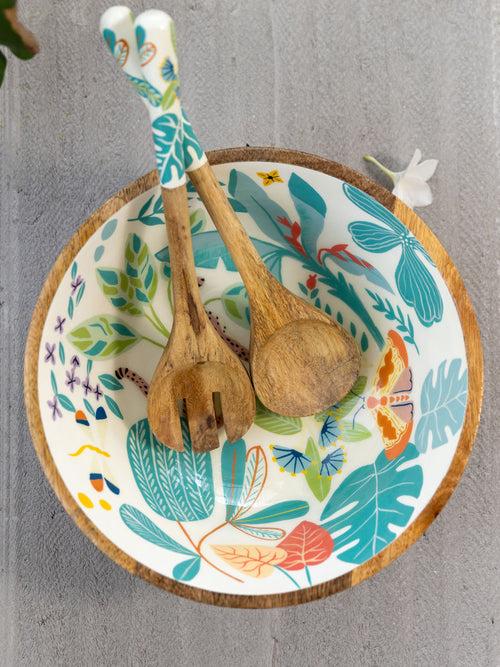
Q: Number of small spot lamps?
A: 0